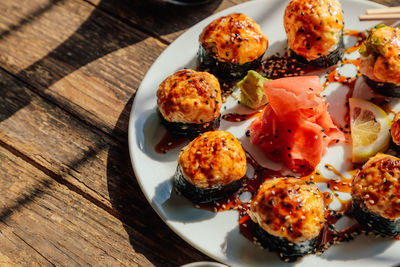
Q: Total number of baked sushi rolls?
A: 8